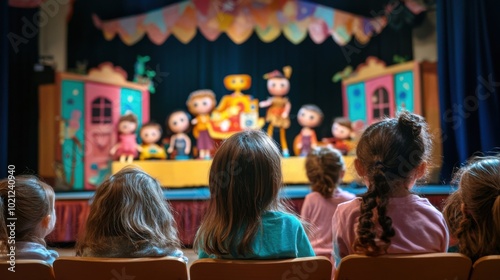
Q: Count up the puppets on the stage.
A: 8